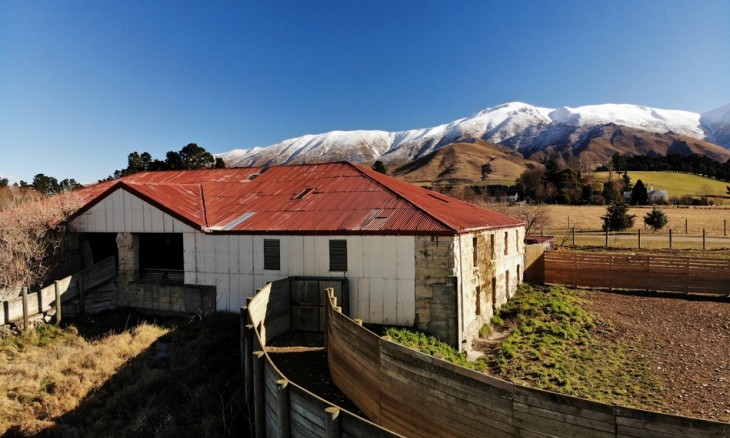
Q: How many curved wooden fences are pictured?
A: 2